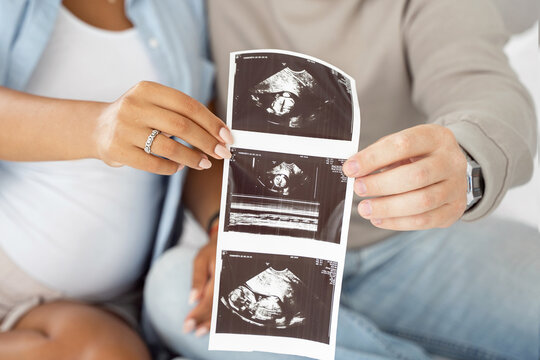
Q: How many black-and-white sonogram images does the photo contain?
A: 3